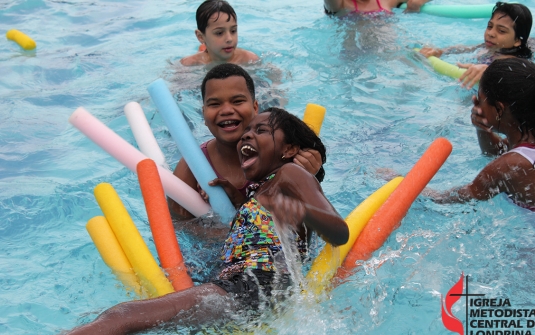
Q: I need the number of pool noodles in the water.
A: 12